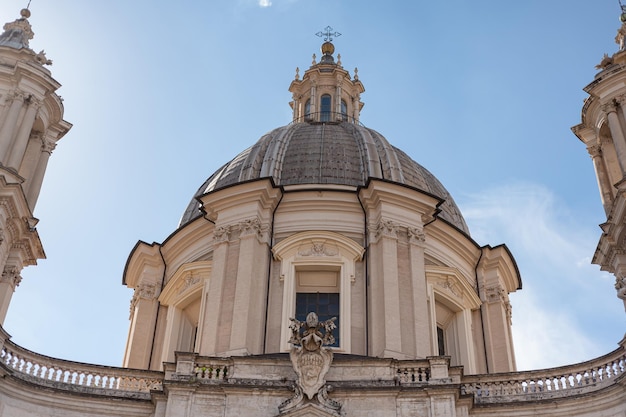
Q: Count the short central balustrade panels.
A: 2